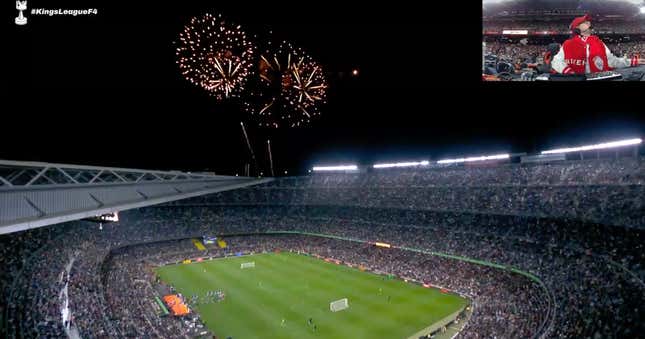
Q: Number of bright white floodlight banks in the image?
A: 4